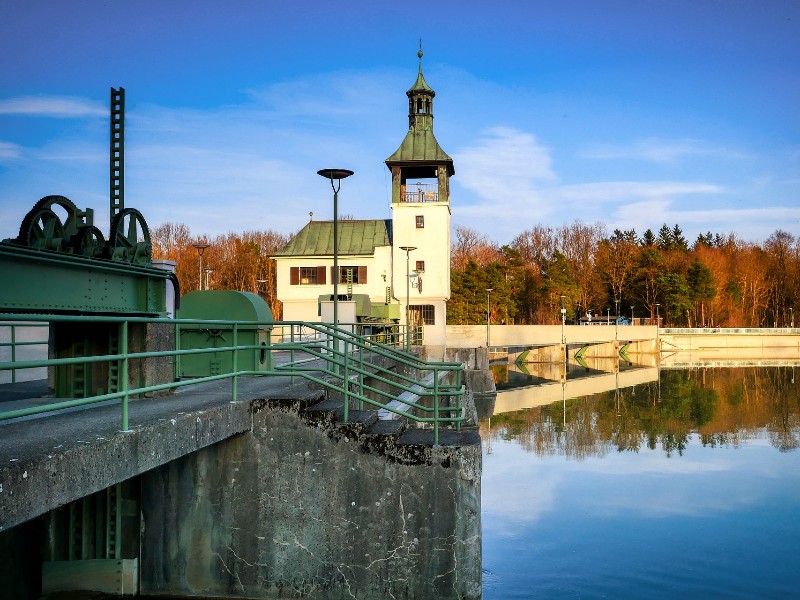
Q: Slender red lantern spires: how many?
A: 0